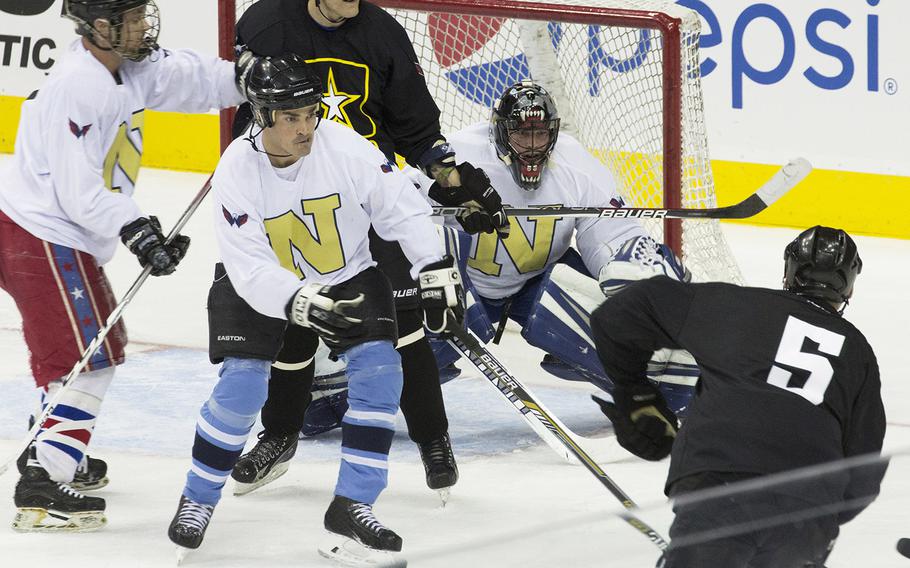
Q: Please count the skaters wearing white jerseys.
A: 3